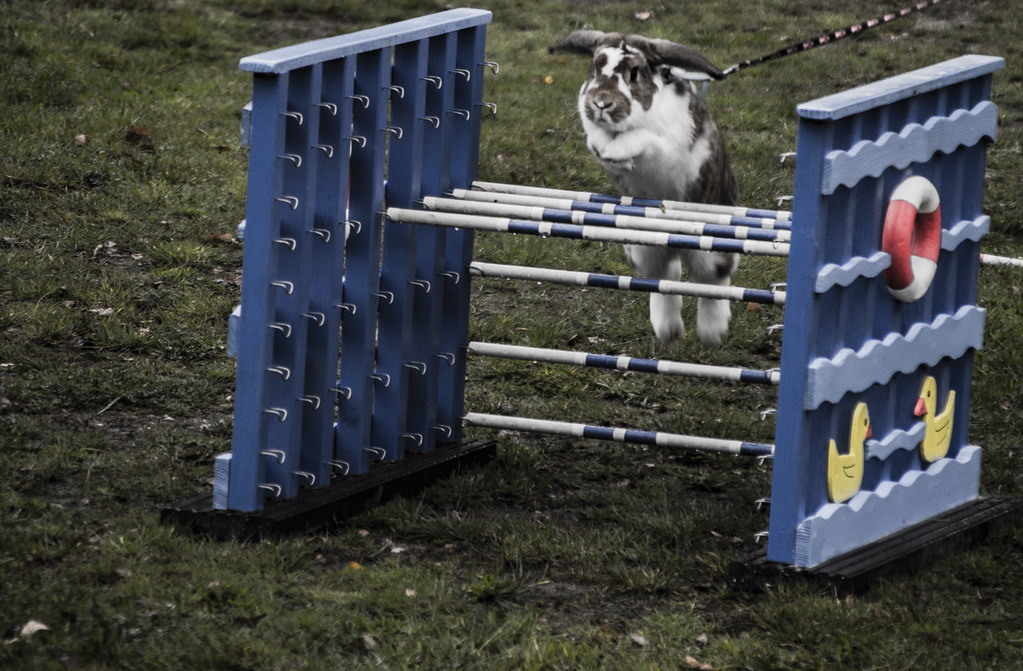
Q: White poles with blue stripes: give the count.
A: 7